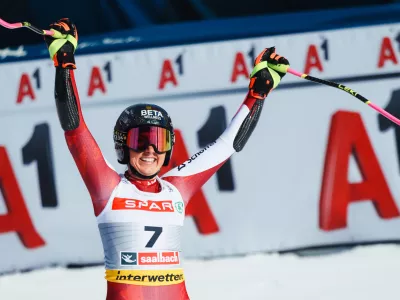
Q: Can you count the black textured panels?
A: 2